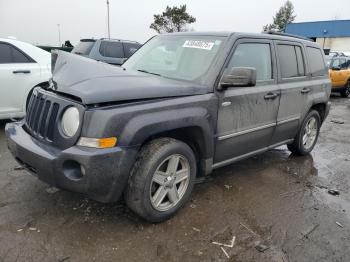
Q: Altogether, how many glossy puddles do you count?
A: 1